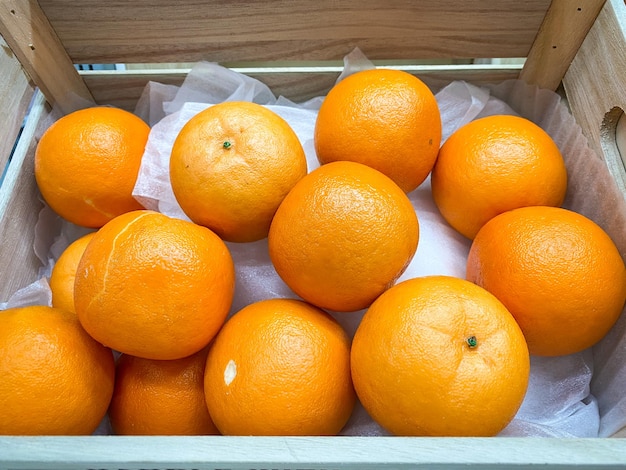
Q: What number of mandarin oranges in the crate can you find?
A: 12